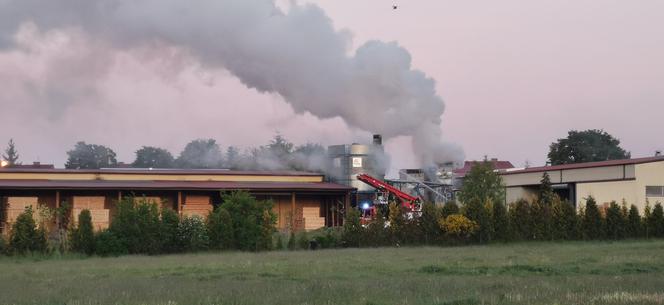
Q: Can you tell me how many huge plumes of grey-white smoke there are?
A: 1